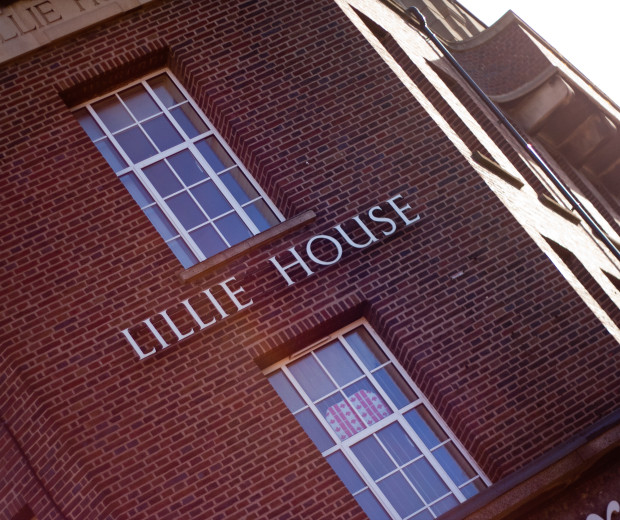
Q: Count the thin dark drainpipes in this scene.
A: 1